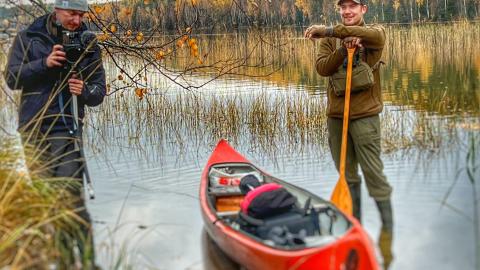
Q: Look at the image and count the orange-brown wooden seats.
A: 1